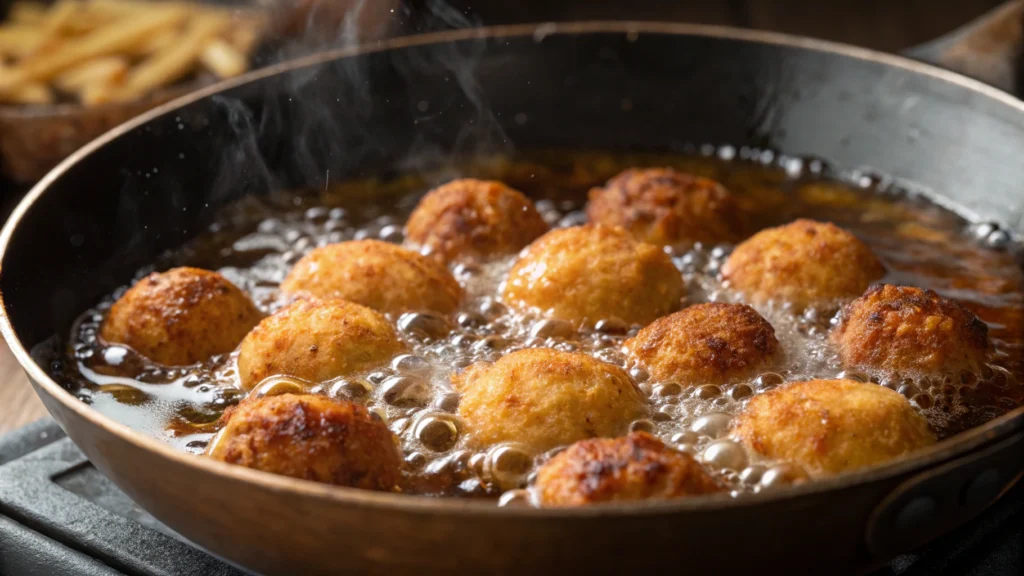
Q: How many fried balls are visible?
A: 13